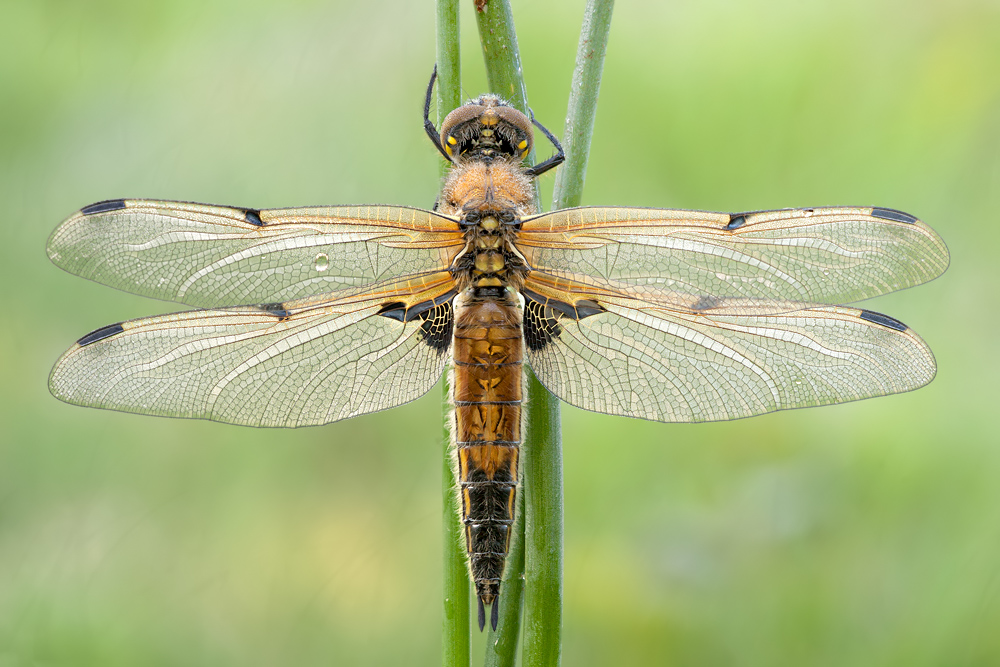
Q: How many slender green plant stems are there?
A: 3